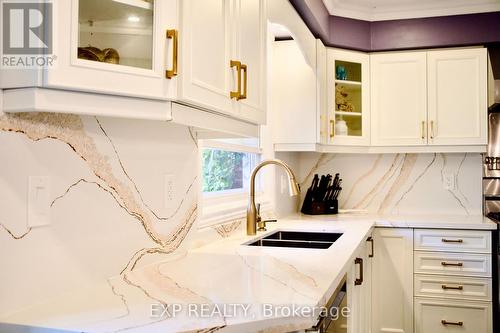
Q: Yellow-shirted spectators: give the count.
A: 0